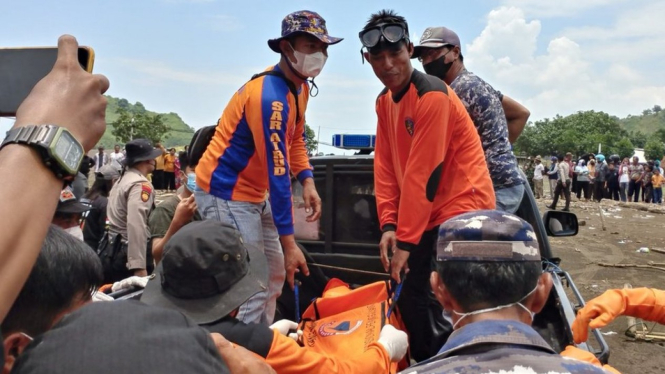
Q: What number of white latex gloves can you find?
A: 4